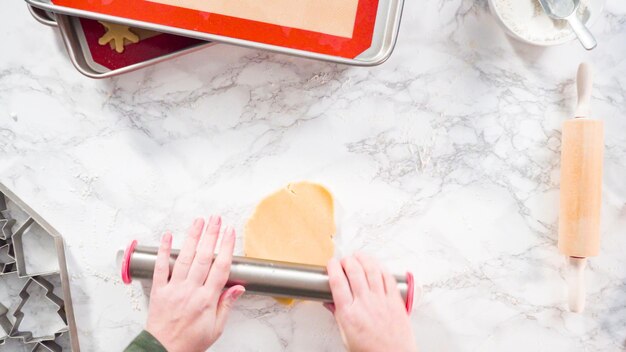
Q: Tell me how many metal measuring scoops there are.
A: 1